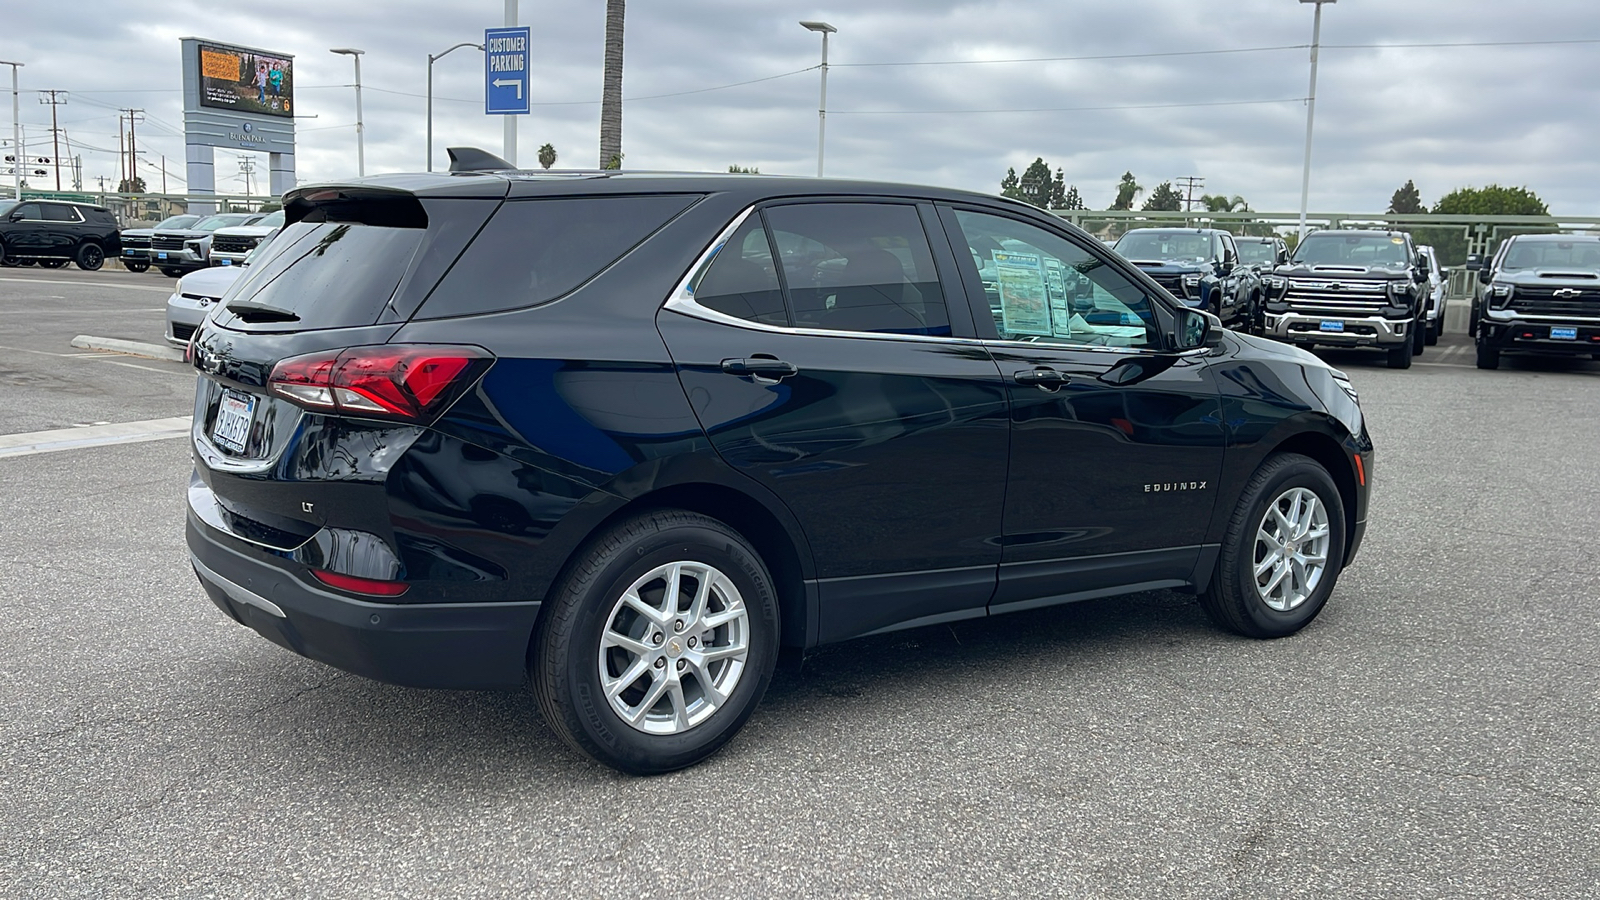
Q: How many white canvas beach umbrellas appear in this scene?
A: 0